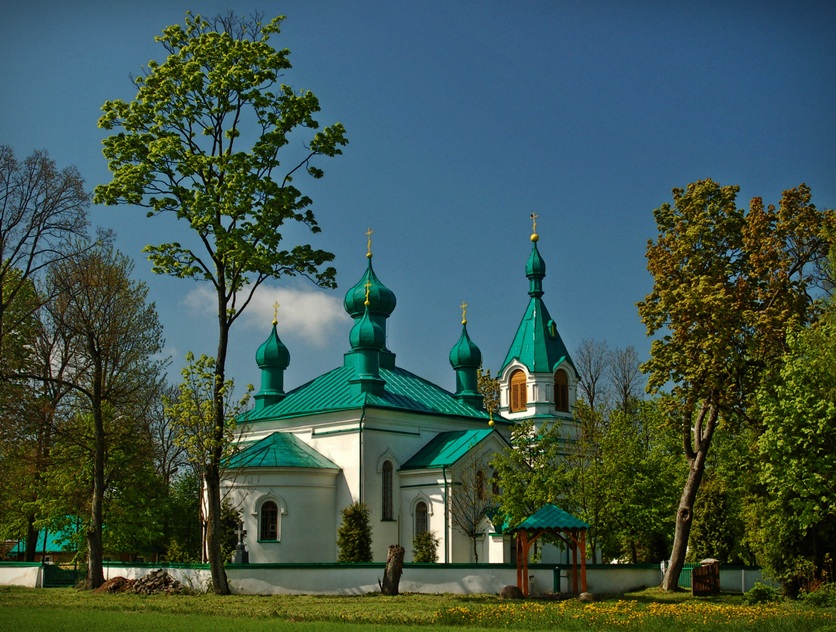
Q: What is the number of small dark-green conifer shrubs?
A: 2